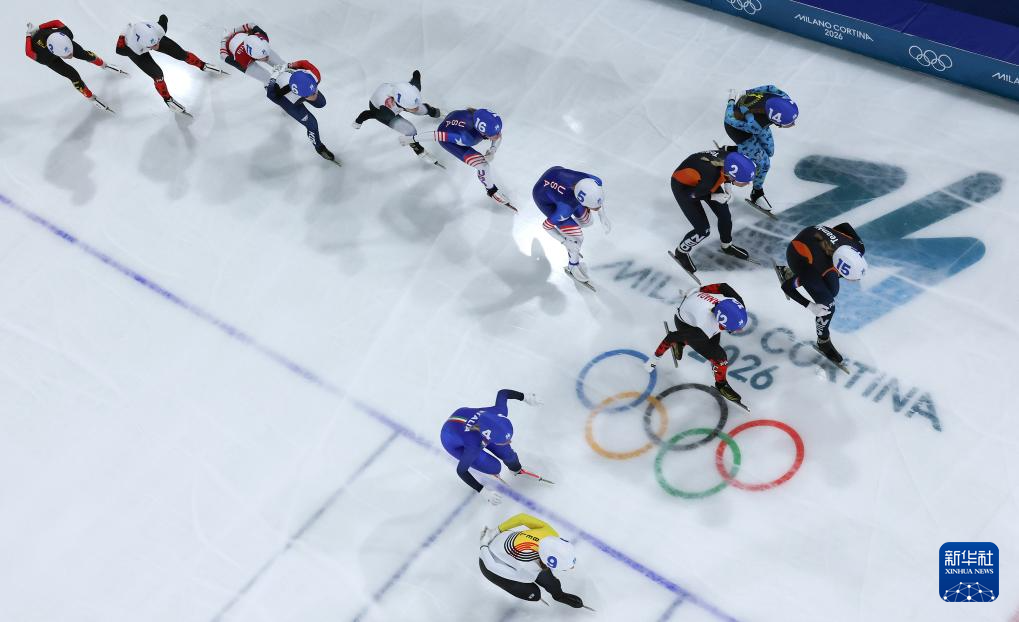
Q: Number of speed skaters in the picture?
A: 13